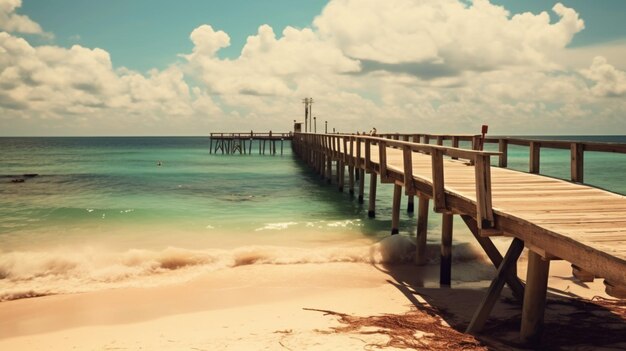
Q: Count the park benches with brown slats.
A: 0